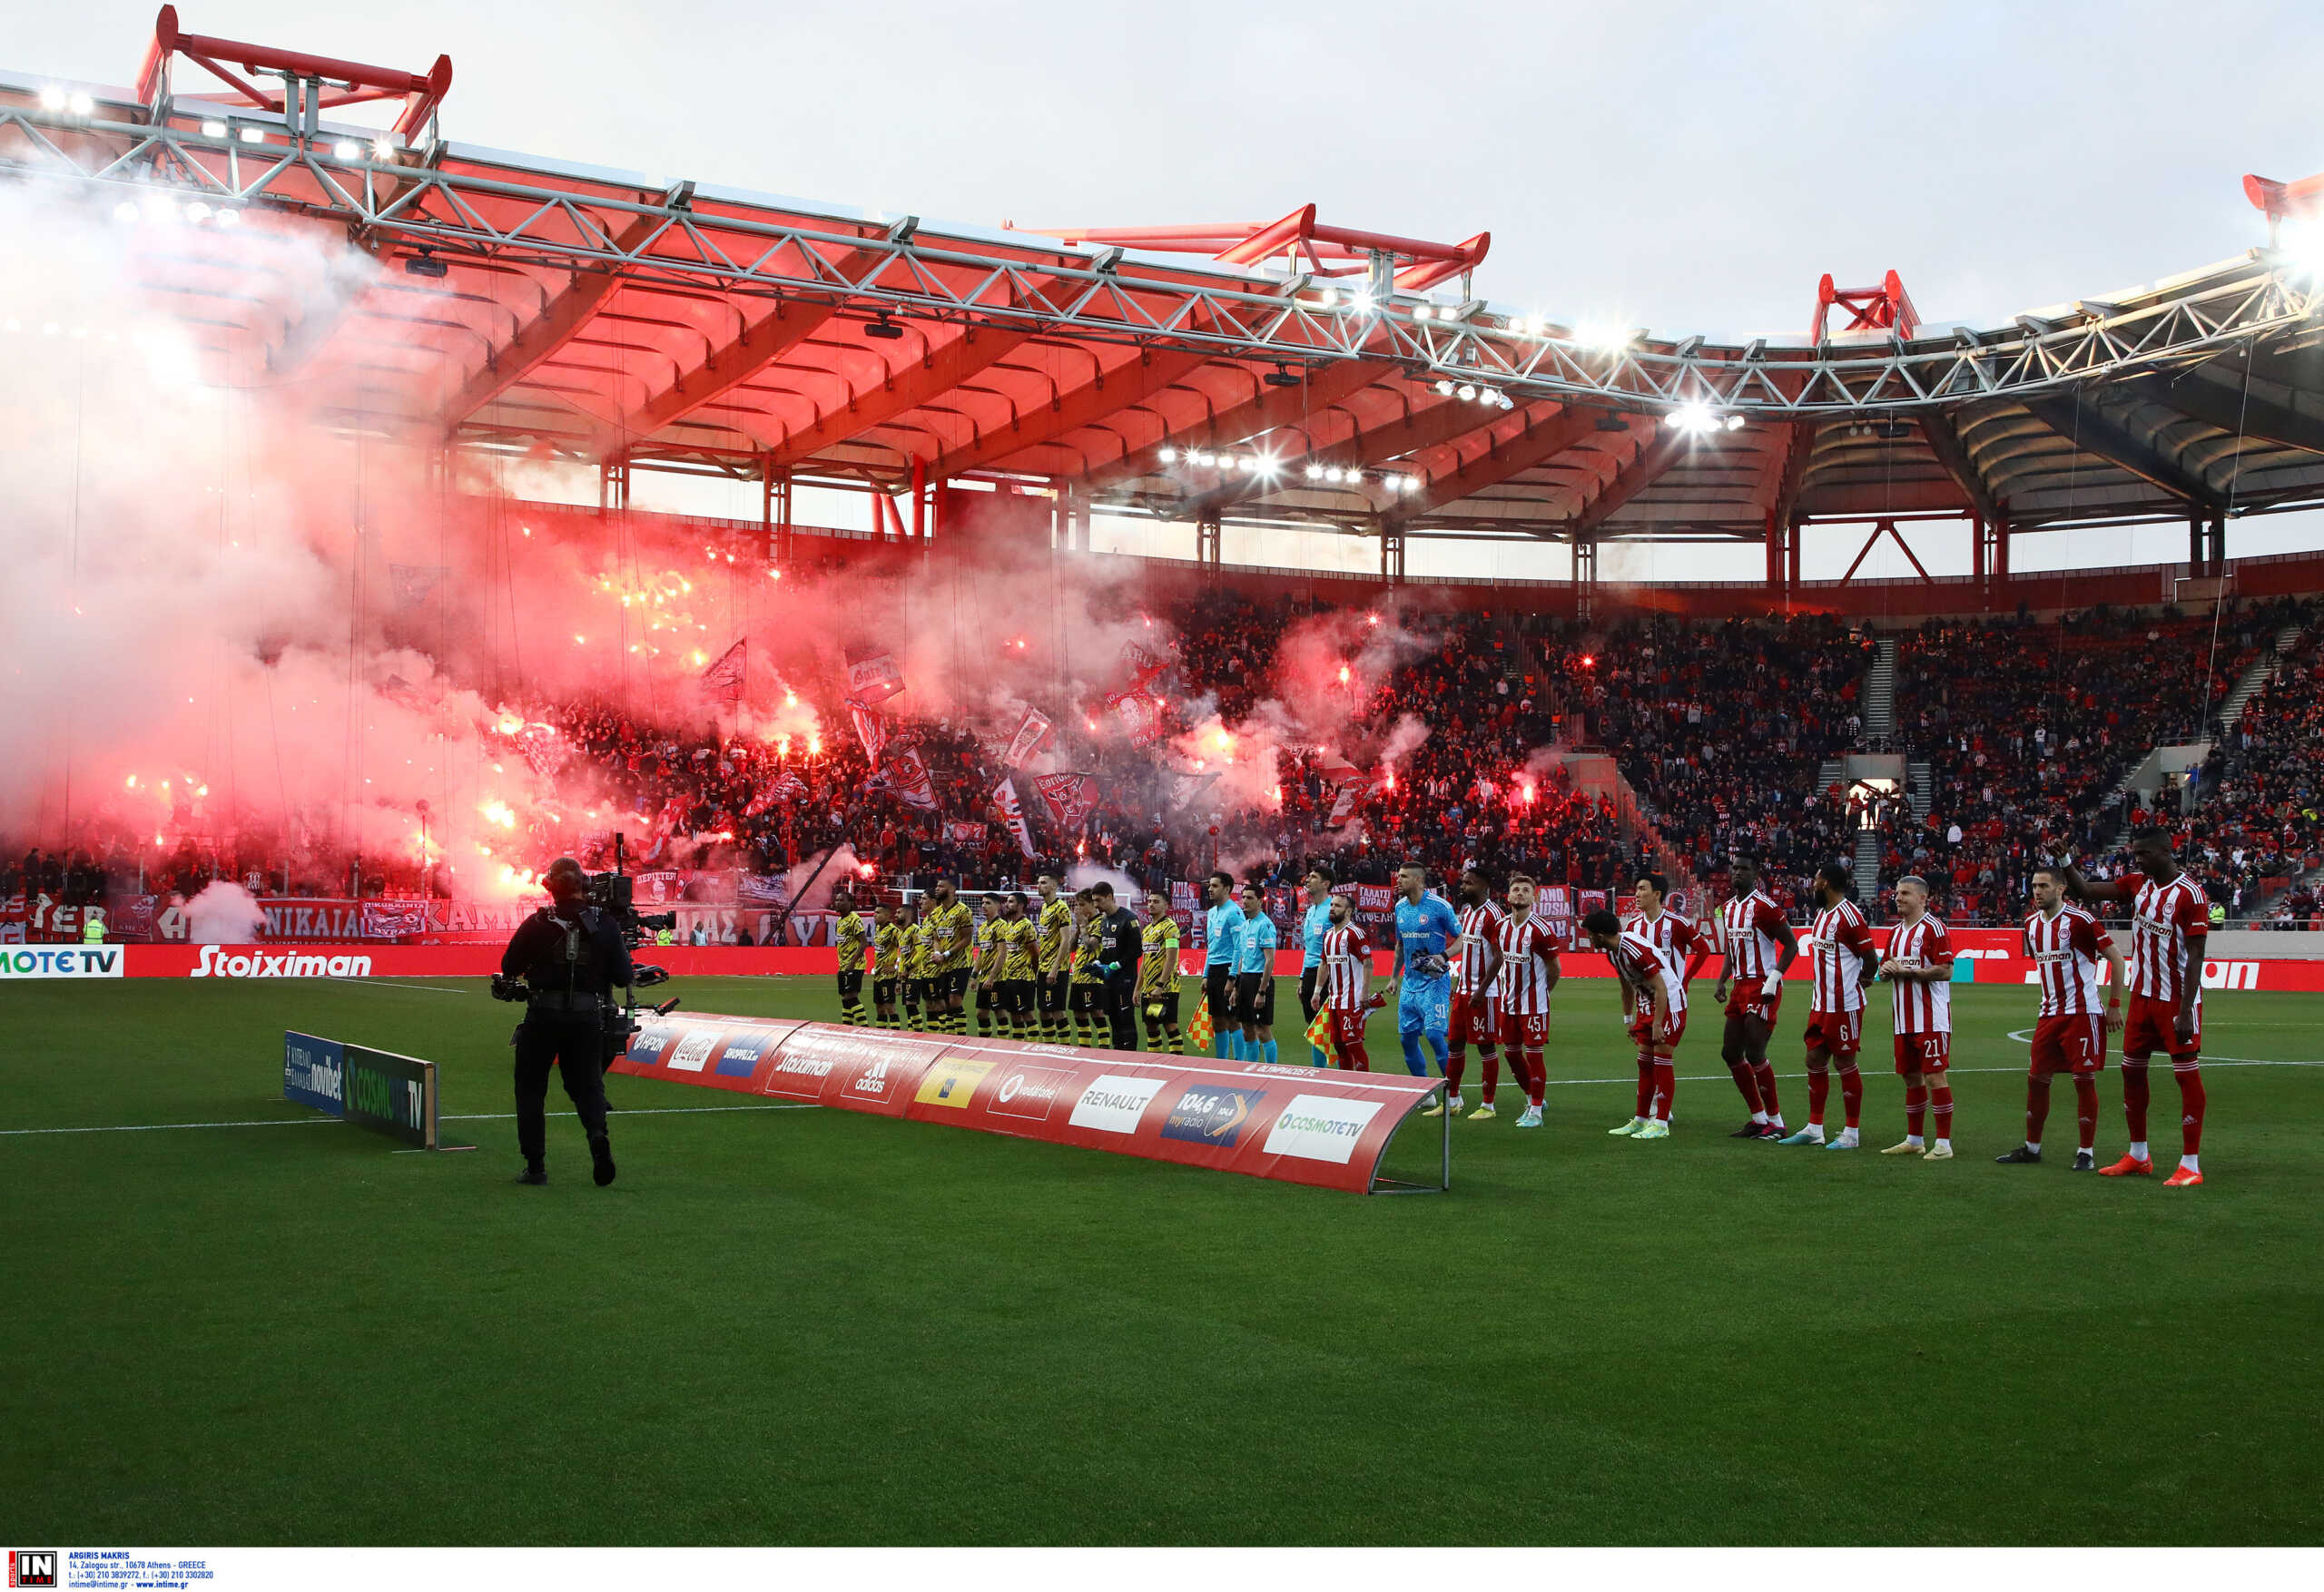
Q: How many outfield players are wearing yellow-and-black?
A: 10